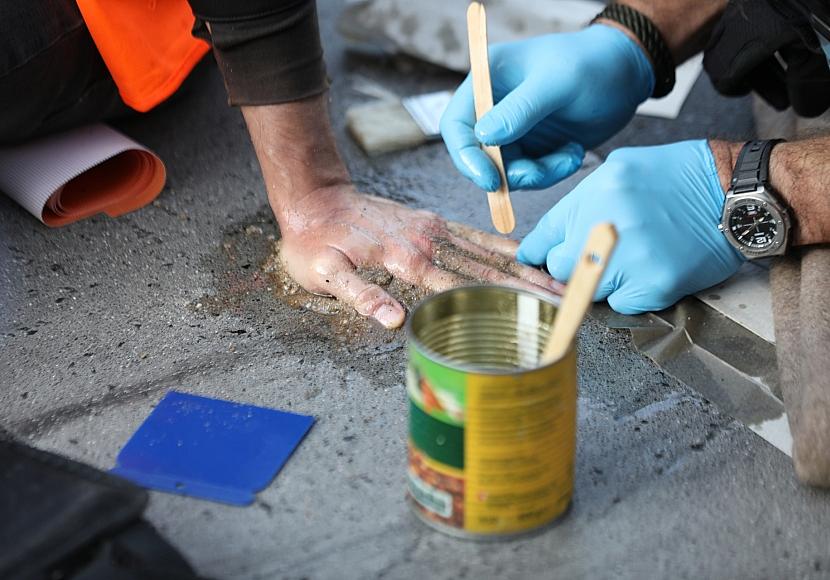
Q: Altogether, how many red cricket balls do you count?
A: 0